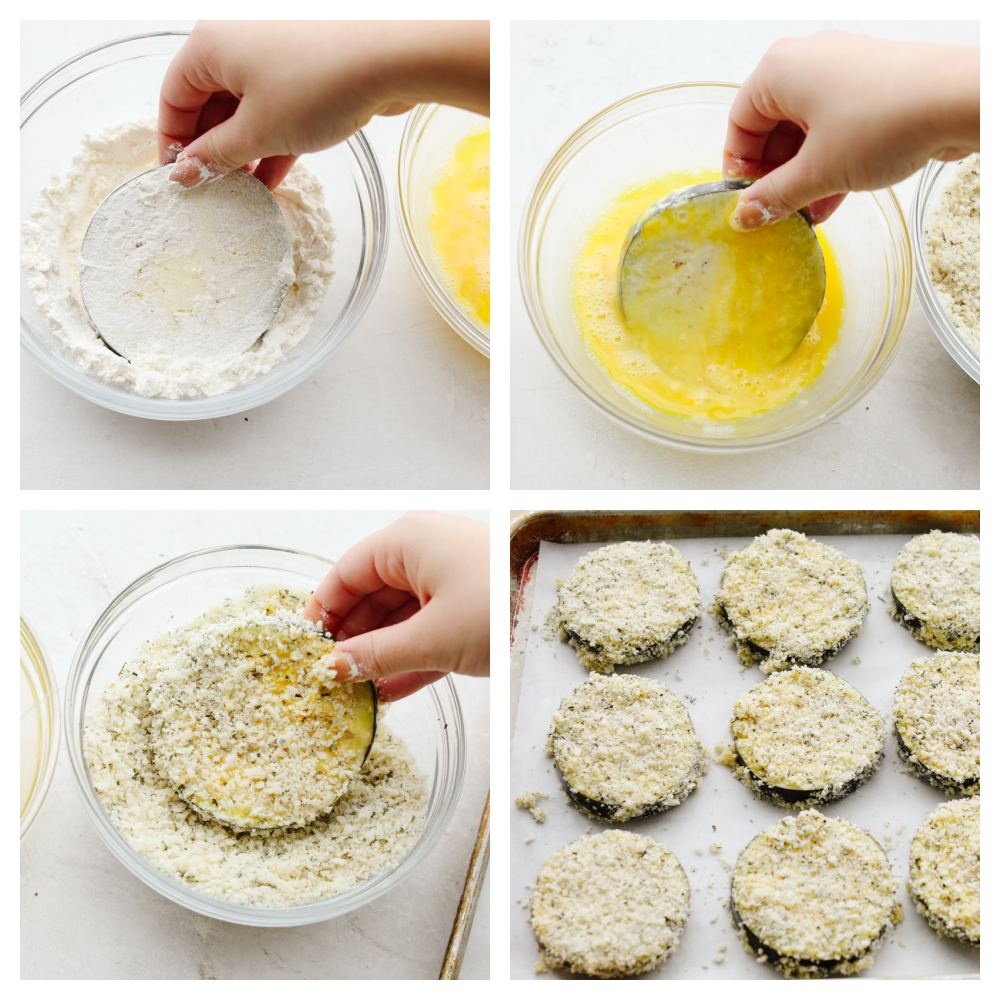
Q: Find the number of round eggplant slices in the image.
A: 12